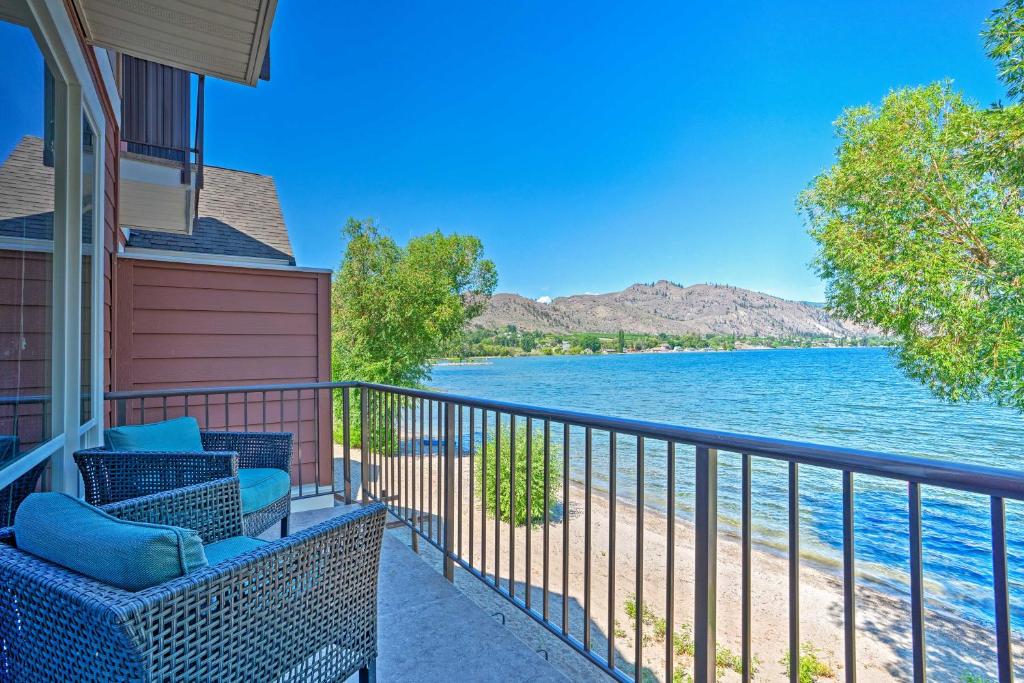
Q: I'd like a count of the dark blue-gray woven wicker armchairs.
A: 2